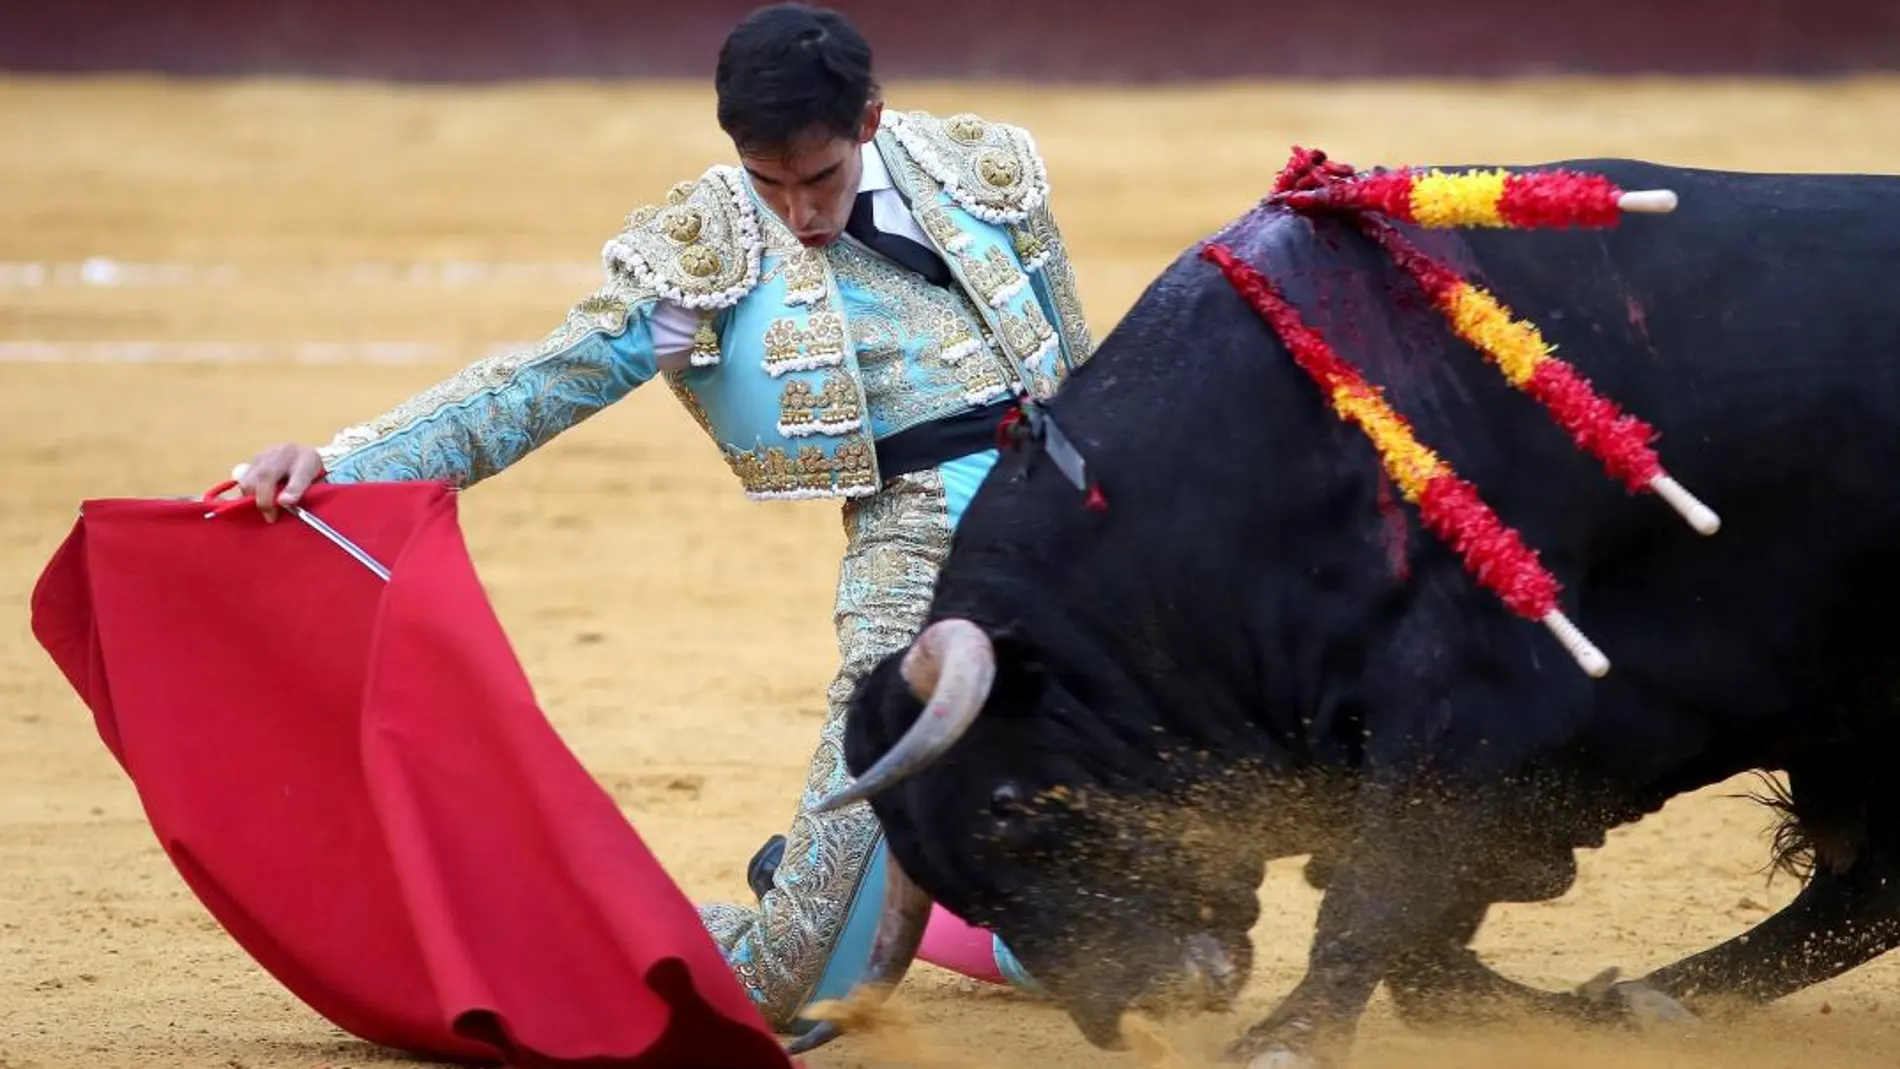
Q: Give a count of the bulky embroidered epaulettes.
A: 2